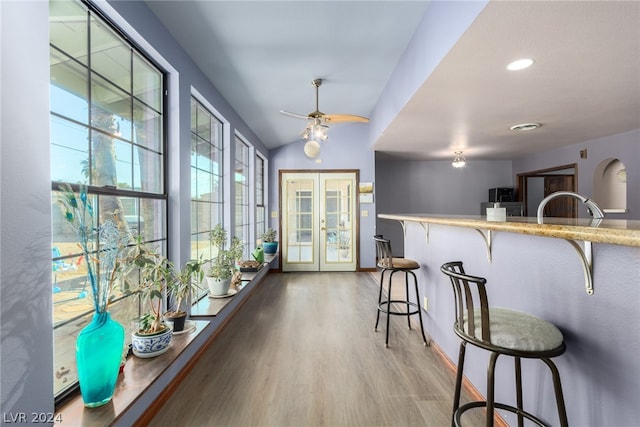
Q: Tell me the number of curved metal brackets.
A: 4